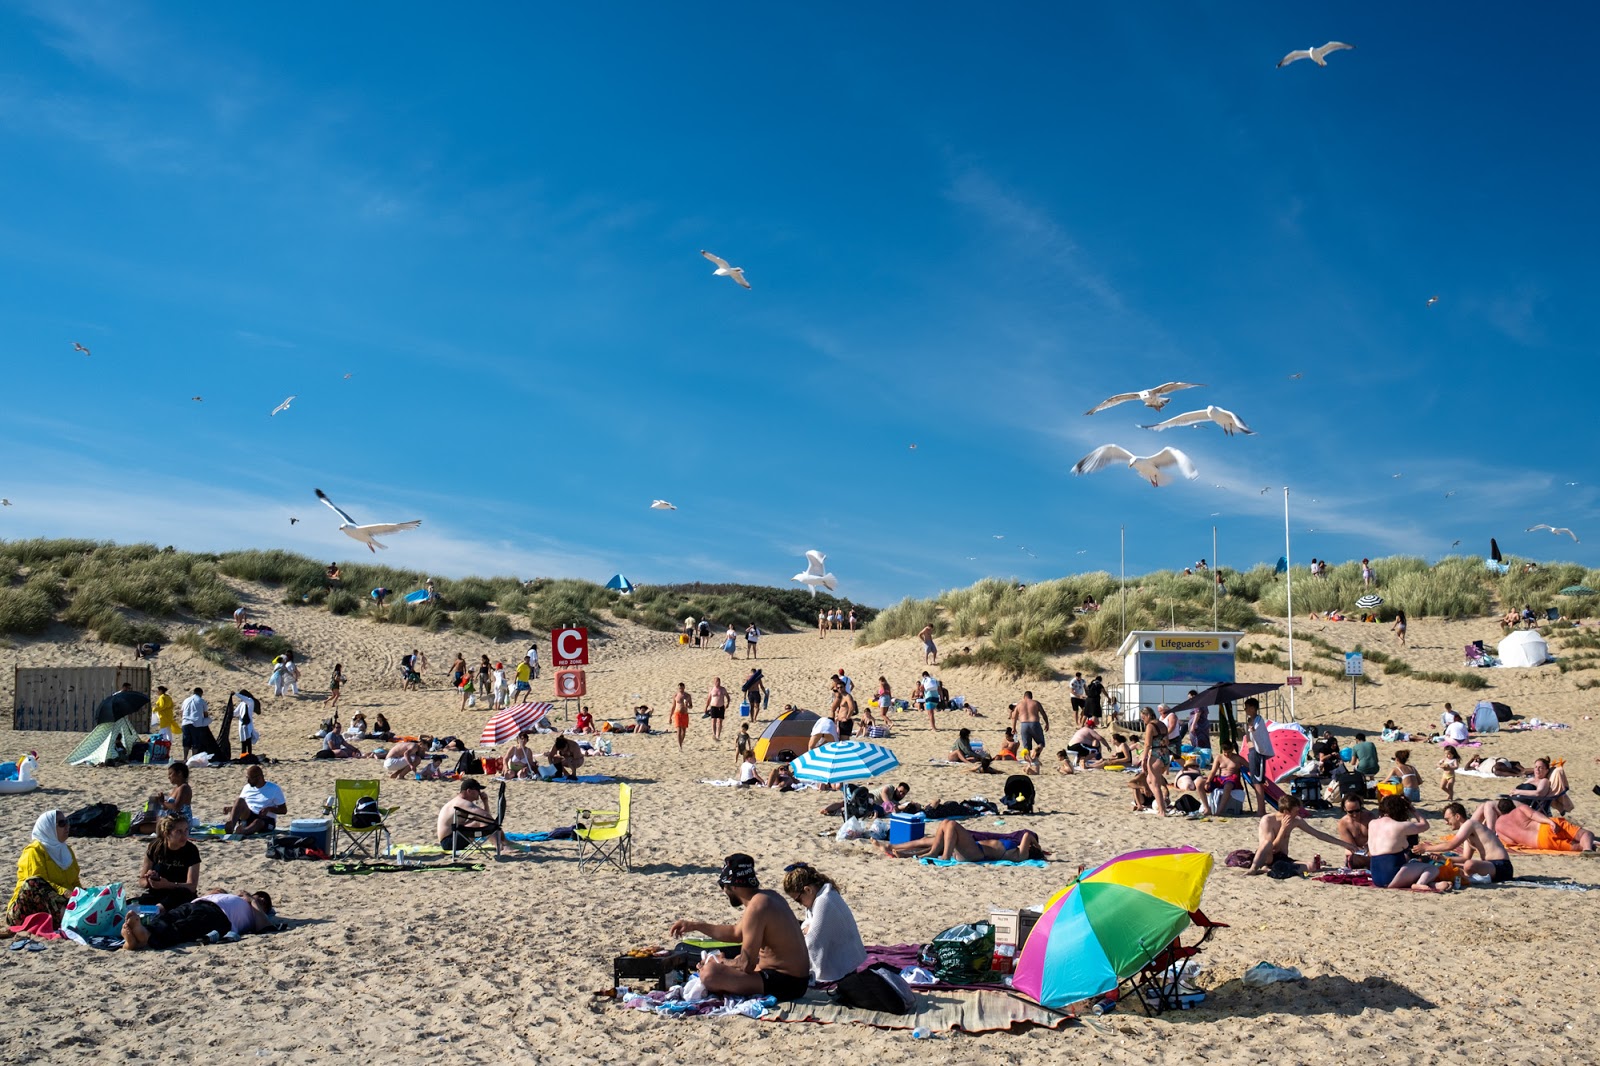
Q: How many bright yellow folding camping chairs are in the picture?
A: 2